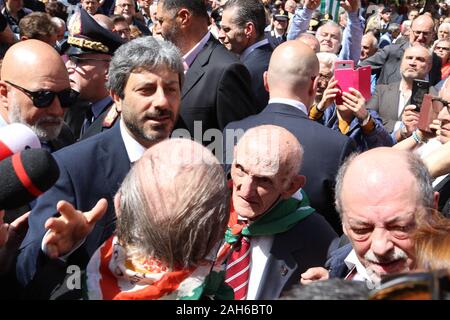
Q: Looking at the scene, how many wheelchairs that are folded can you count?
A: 0